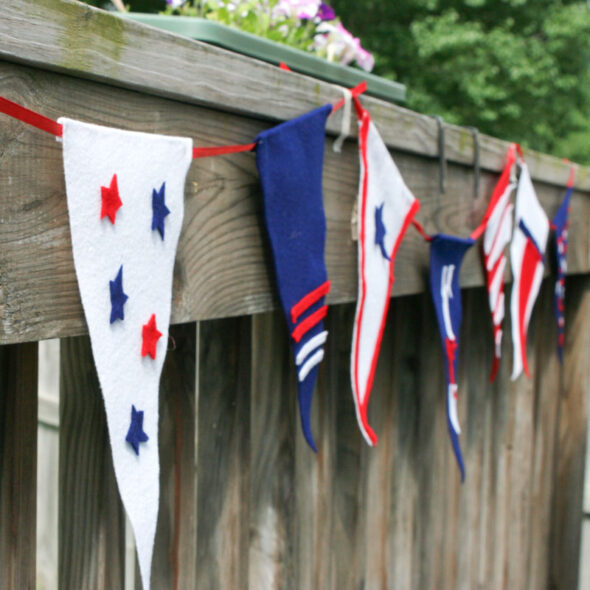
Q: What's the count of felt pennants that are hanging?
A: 7